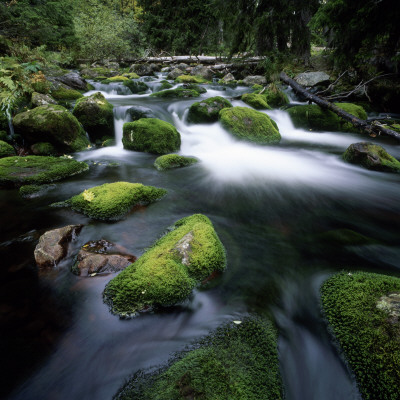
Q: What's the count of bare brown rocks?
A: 2